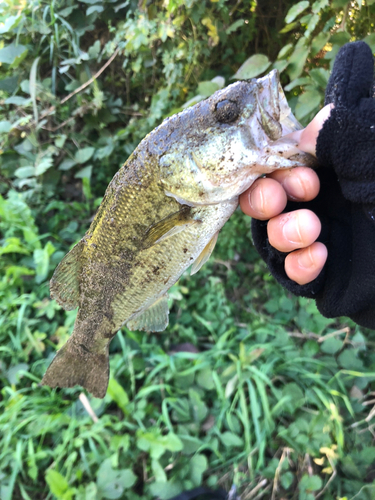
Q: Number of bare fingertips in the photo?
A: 4